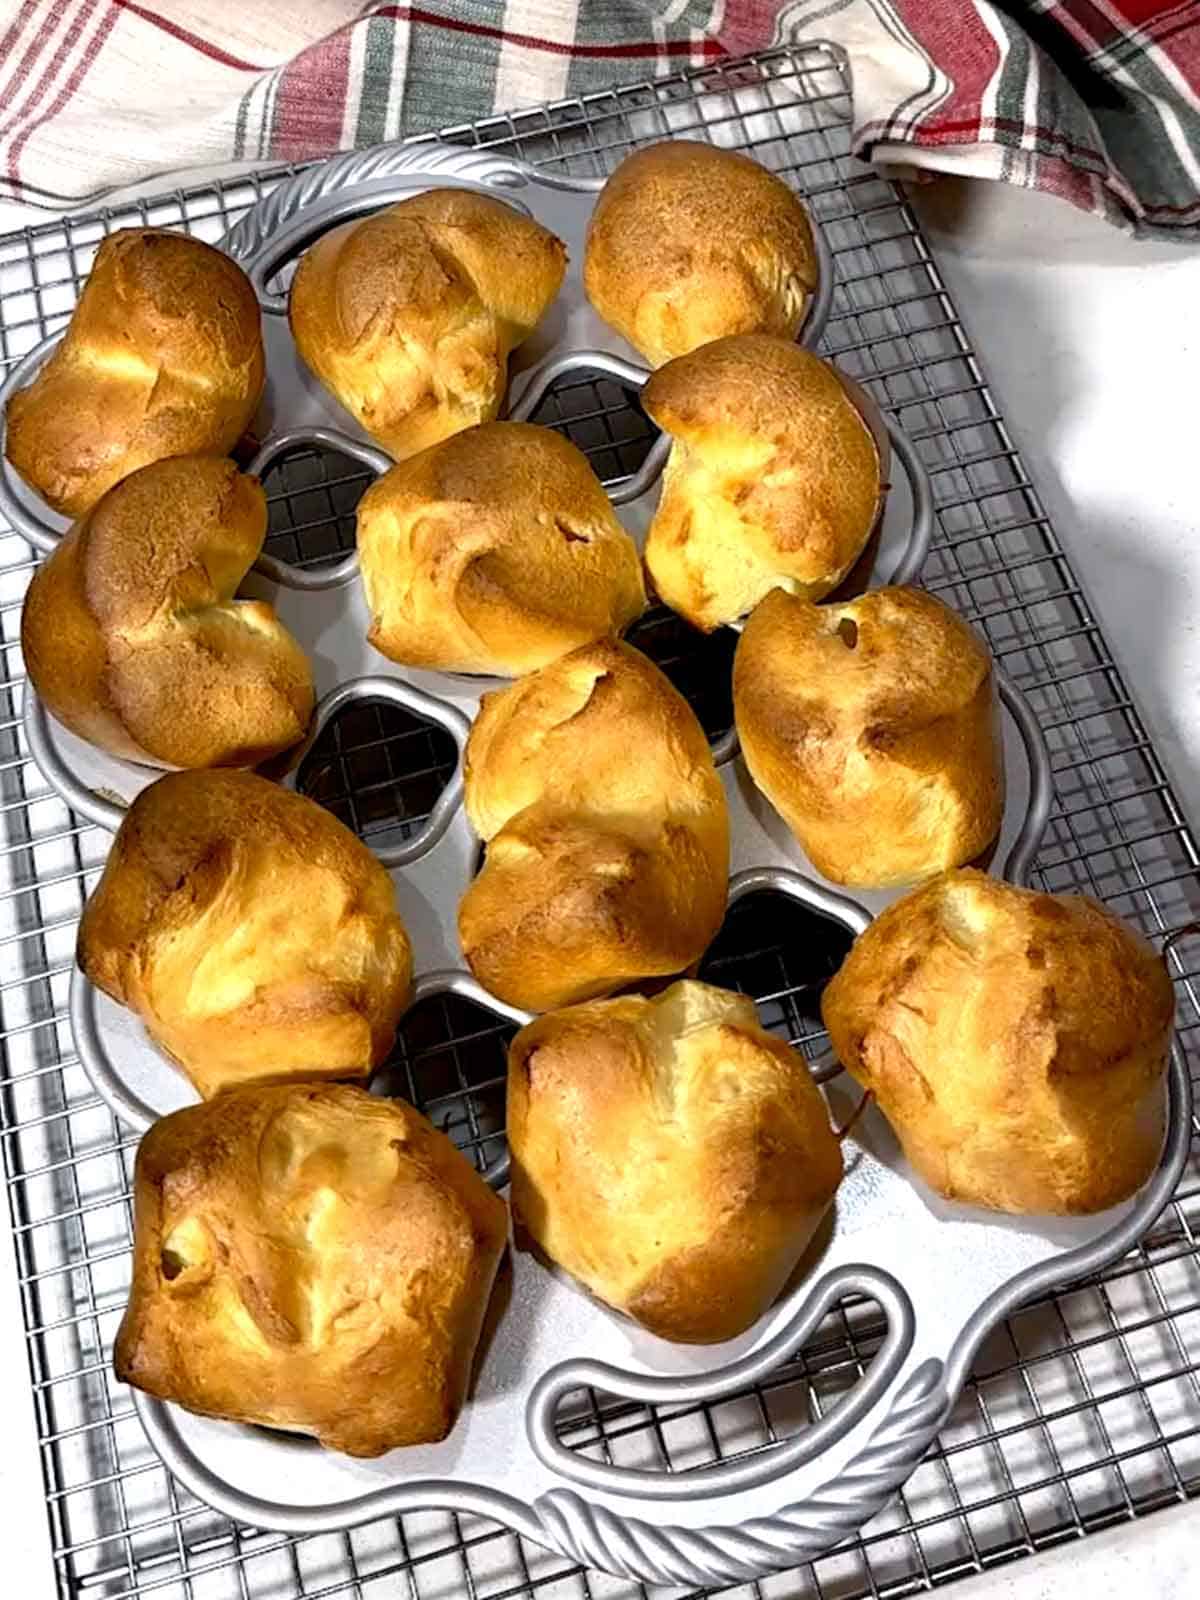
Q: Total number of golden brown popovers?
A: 12